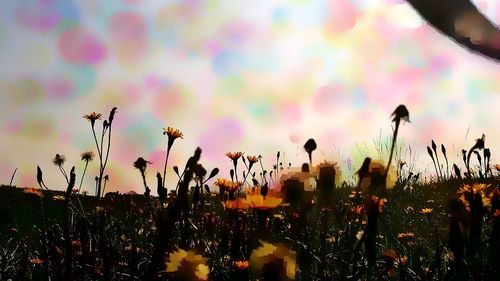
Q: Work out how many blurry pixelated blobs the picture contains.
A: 5